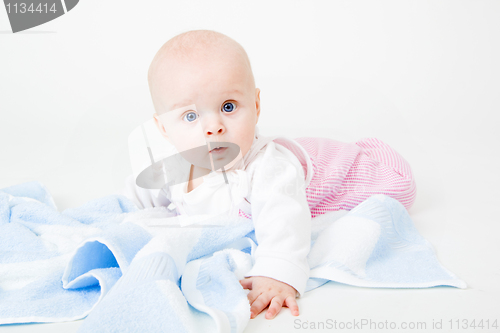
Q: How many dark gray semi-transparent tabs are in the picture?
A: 1